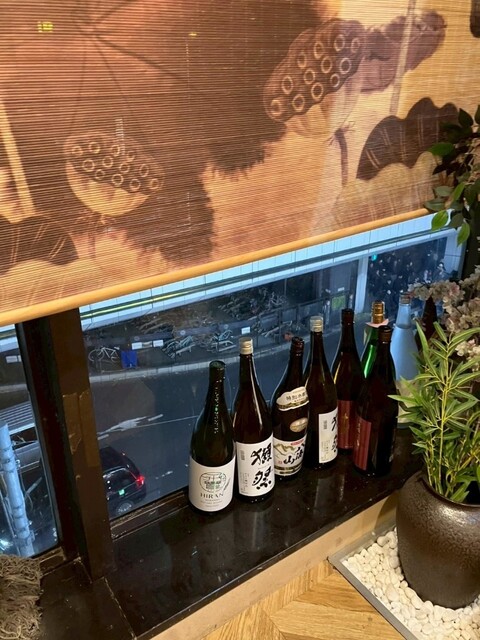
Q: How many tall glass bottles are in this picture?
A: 8